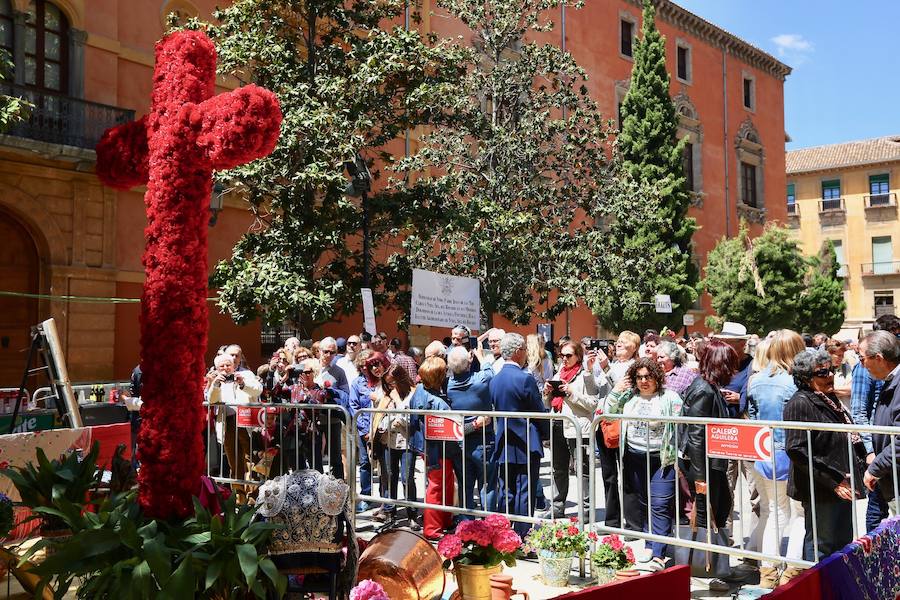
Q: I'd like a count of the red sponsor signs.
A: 3